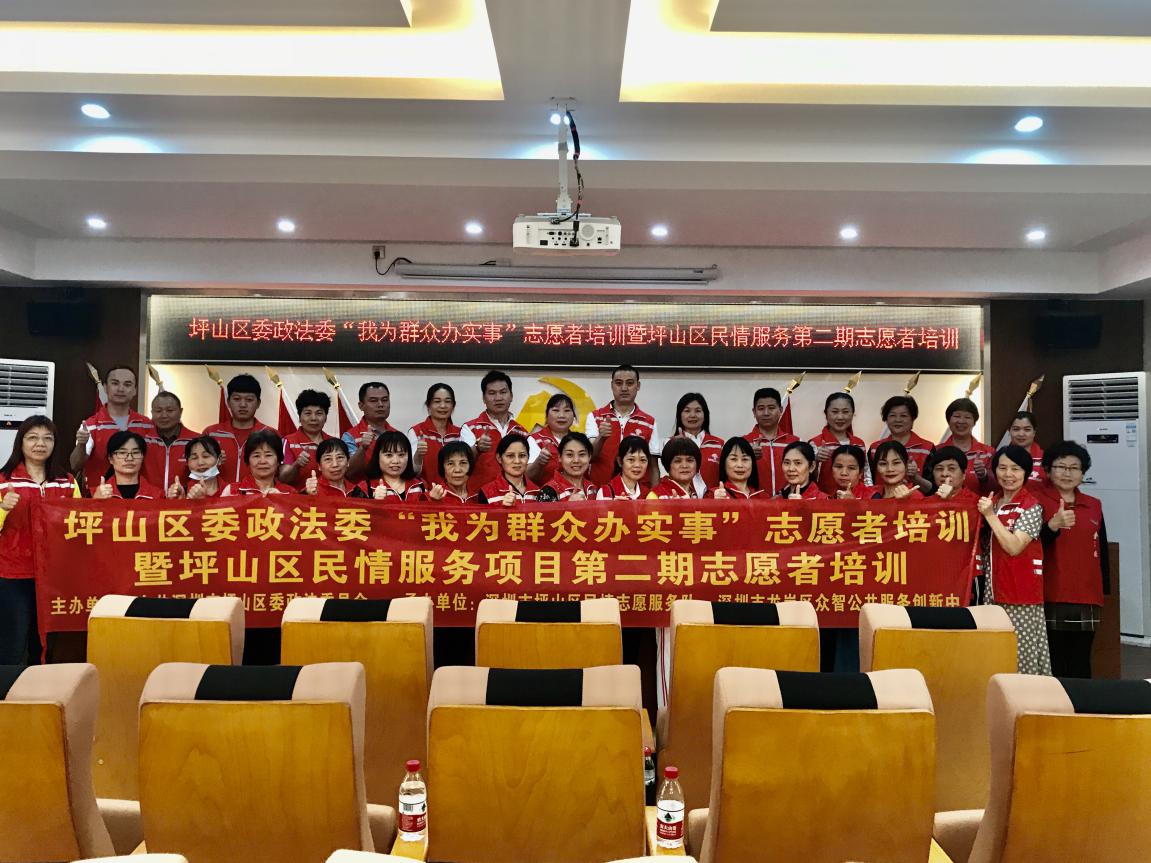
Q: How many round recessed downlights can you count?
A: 9